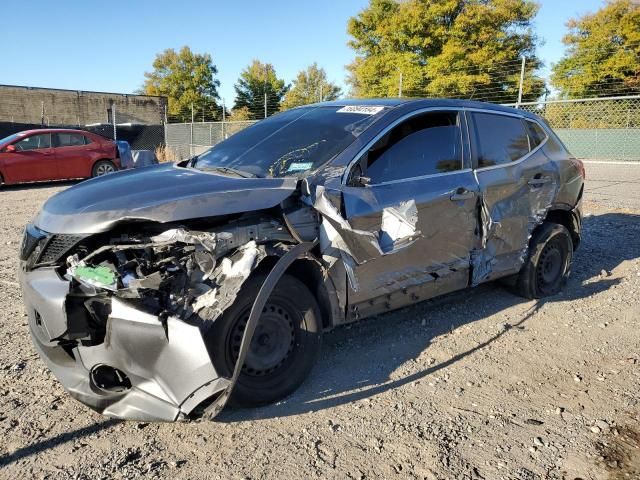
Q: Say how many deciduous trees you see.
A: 5